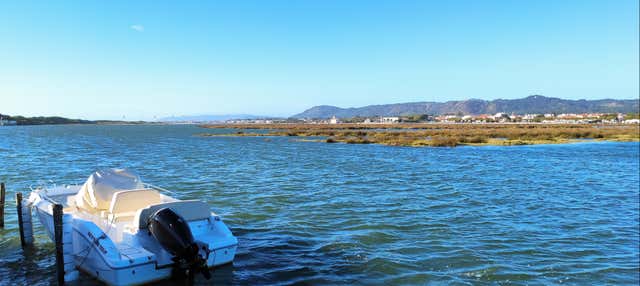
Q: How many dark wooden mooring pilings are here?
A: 3